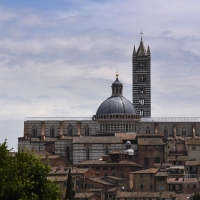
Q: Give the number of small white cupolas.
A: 1